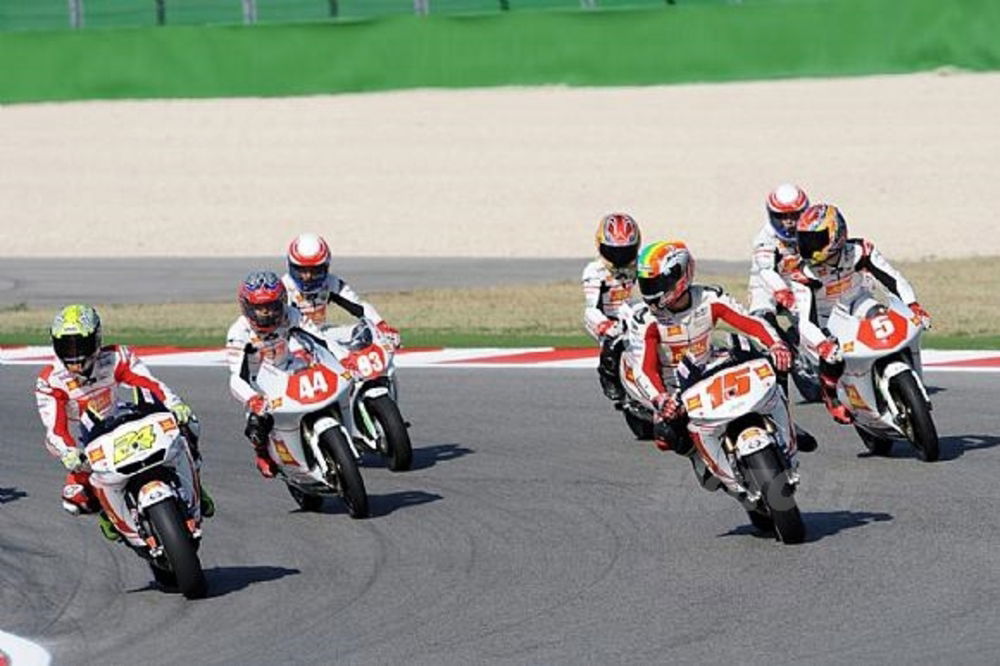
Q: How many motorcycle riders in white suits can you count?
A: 7